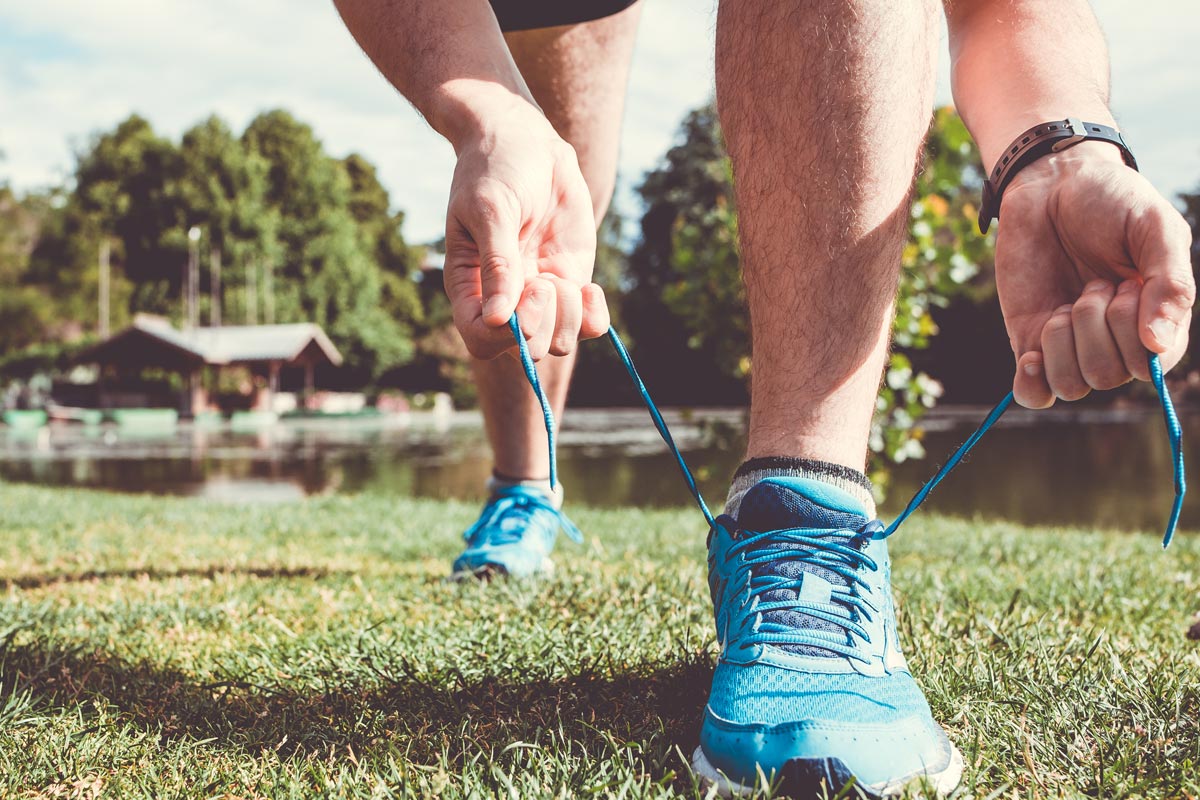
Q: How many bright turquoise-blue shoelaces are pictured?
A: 2